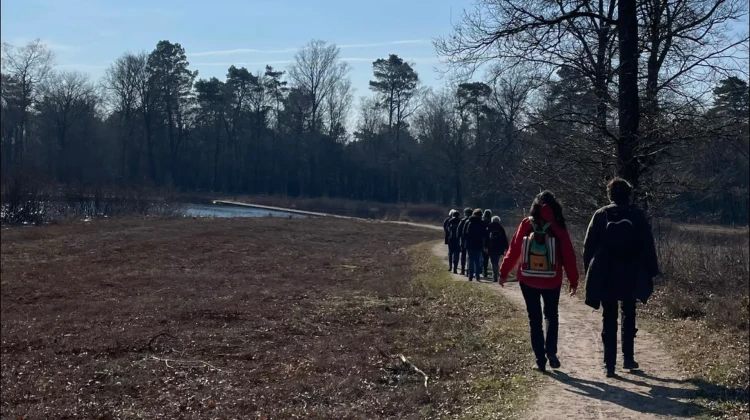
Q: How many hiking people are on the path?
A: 8